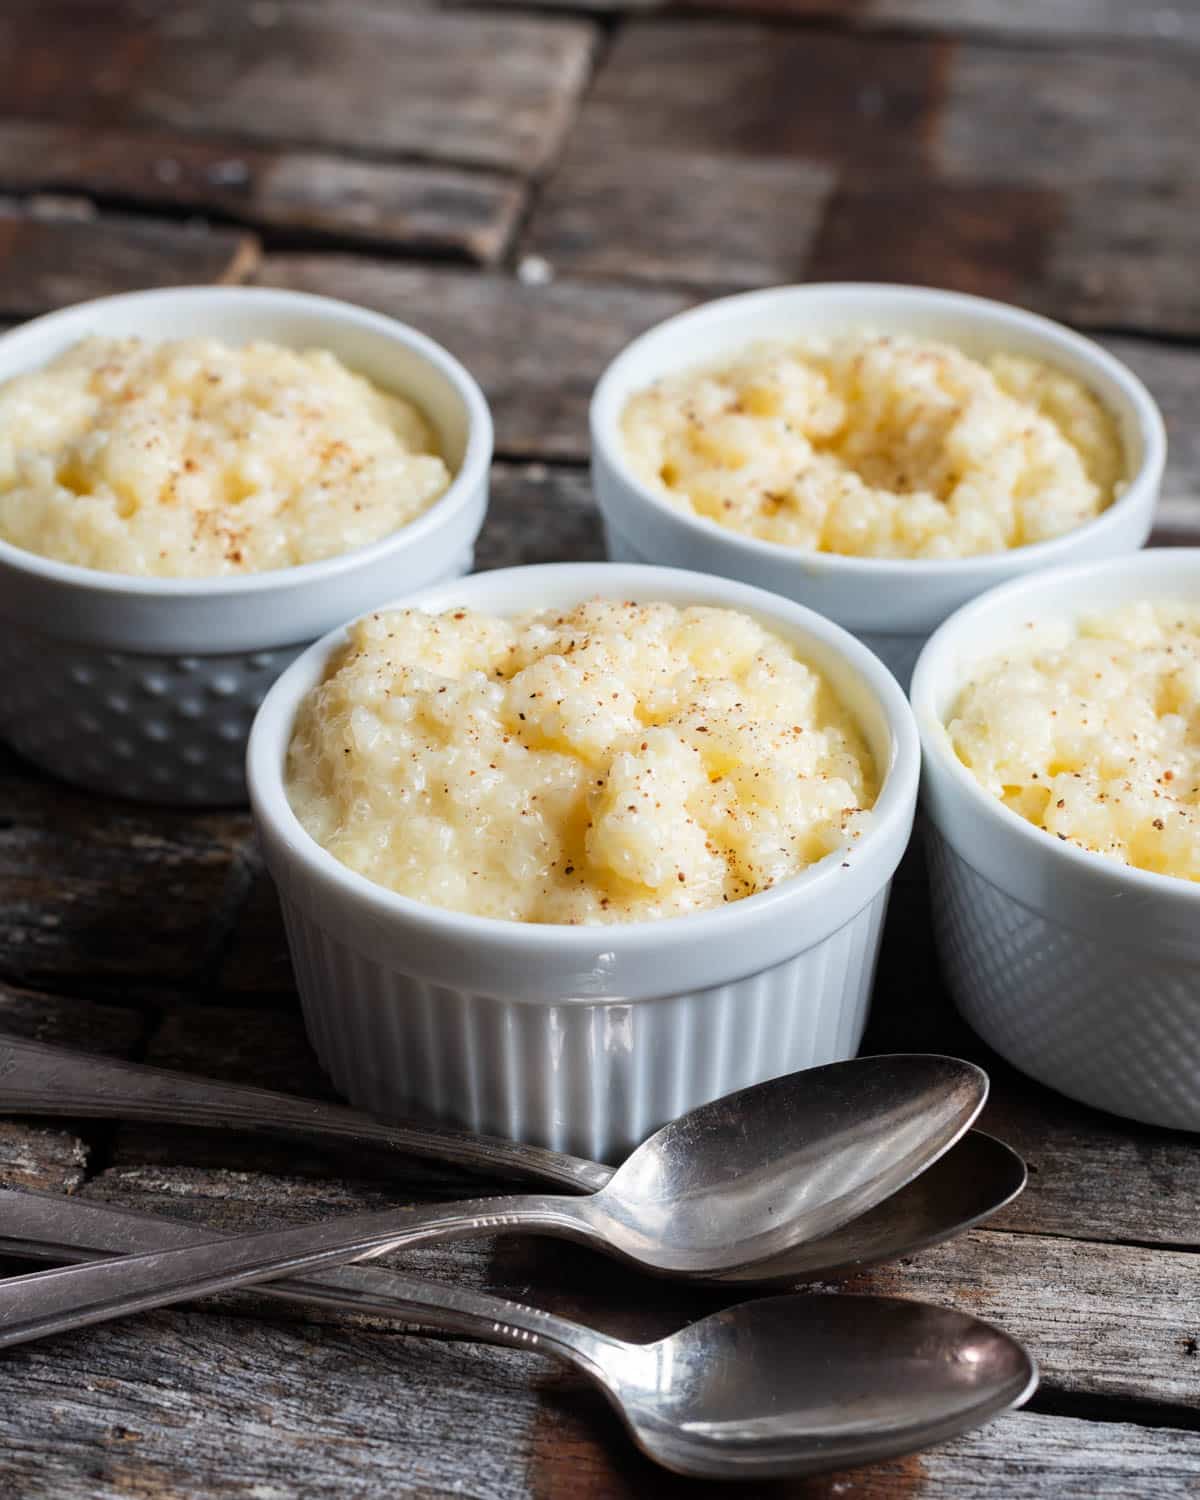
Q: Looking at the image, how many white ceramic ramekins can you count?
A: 4